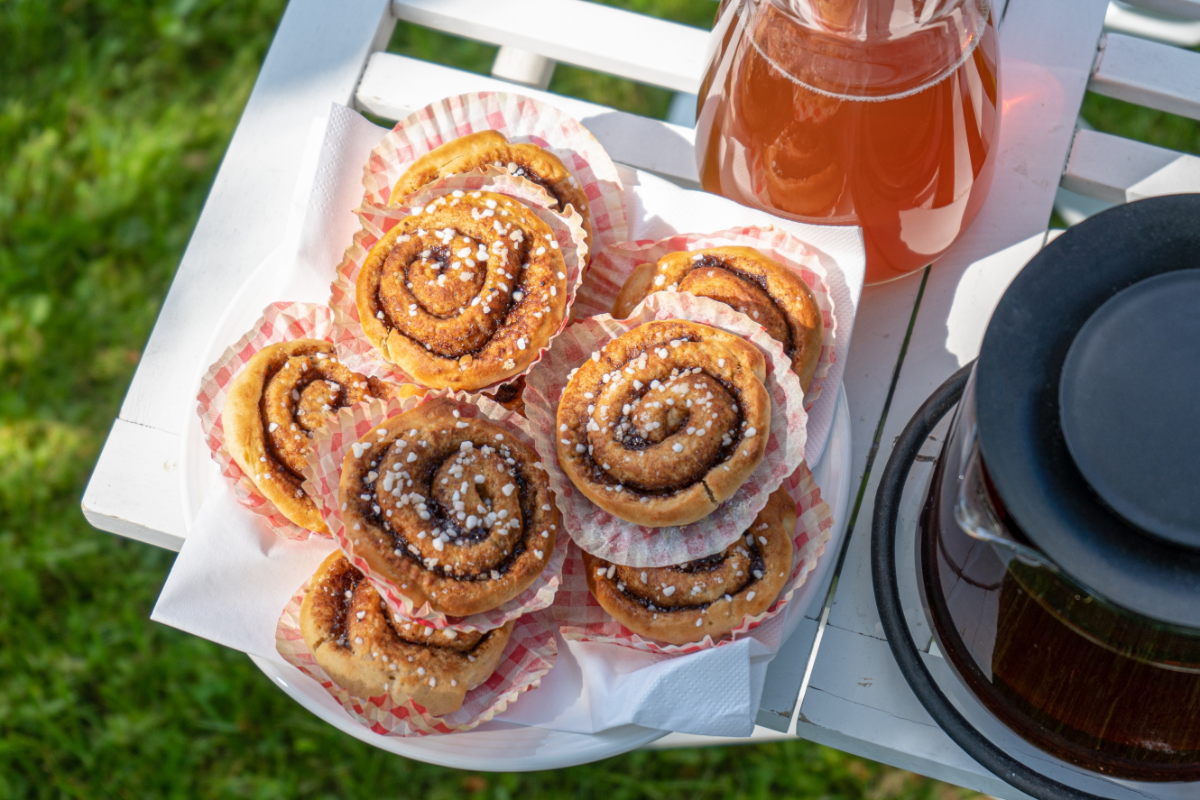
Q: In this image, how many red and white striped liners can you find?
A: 8